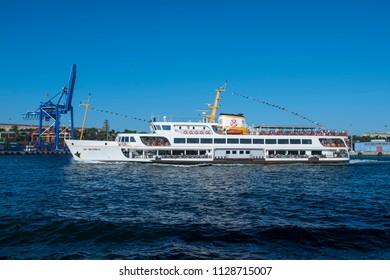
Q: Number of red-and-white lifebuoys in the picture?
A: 5